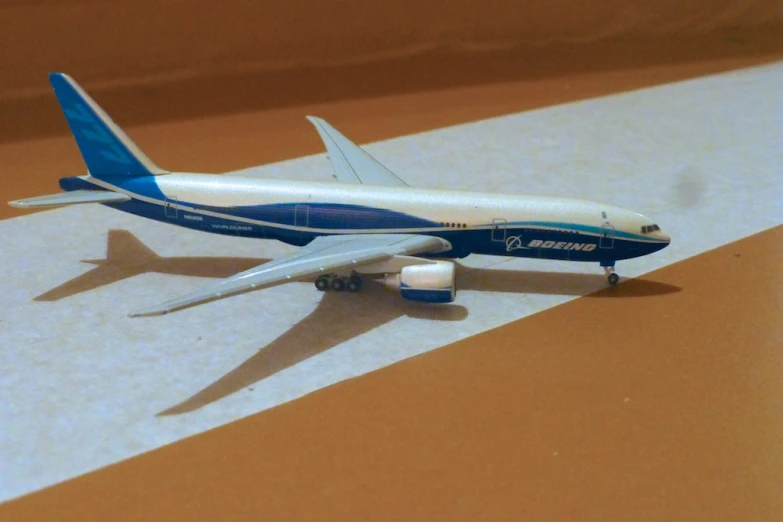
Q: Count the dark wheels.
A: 4